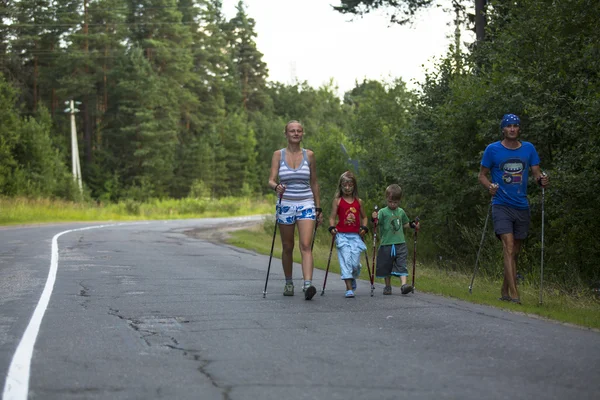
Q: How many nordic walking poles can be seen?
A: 8